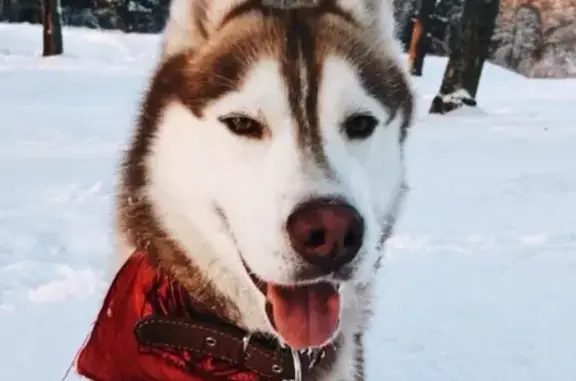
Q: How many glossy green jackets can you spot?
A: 0